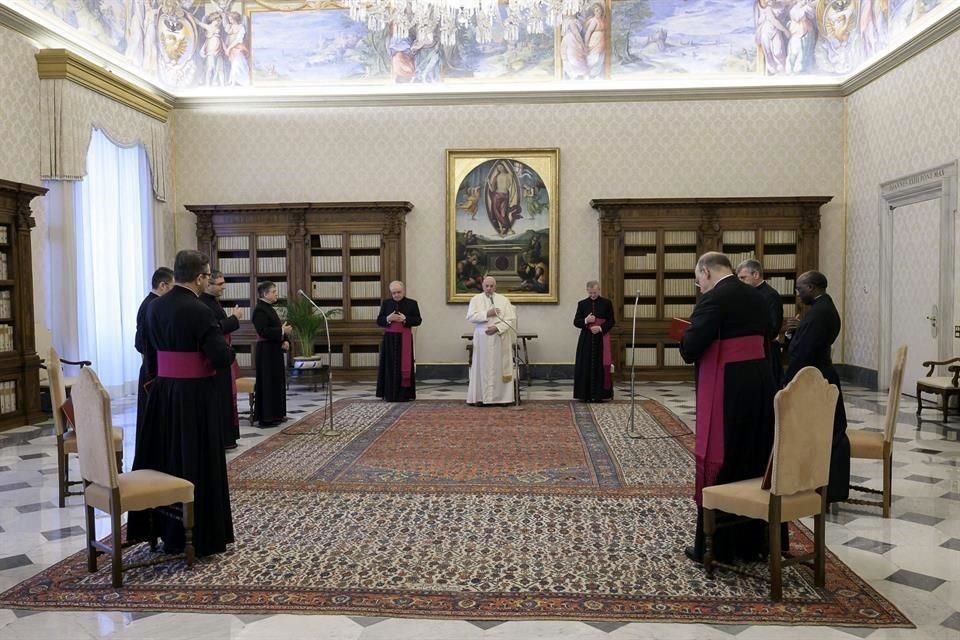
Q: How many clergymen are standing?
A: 10